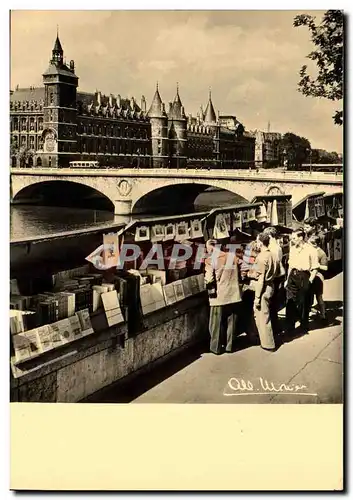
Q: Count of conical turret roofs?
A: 3